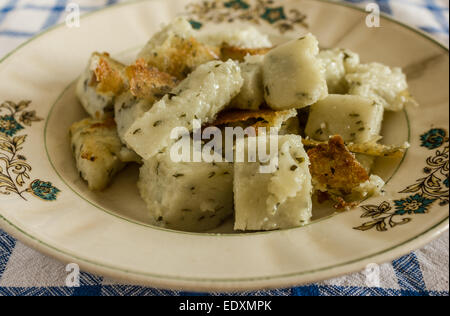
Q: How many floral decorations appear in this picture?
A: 3